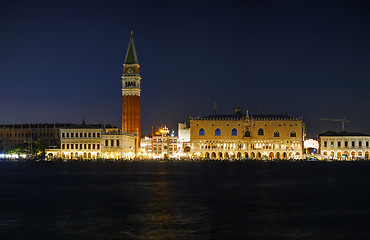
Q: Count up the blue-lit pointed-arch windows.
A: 3